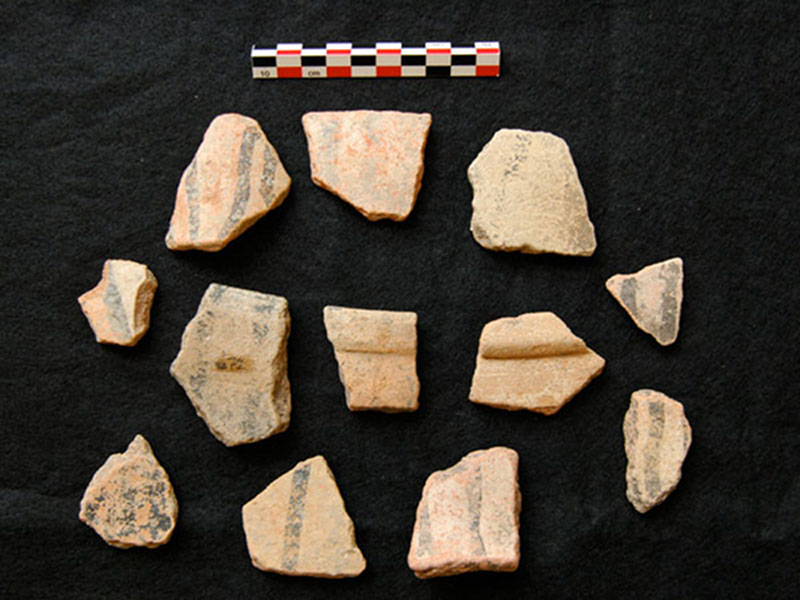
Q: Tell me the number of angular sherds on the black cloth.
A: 12